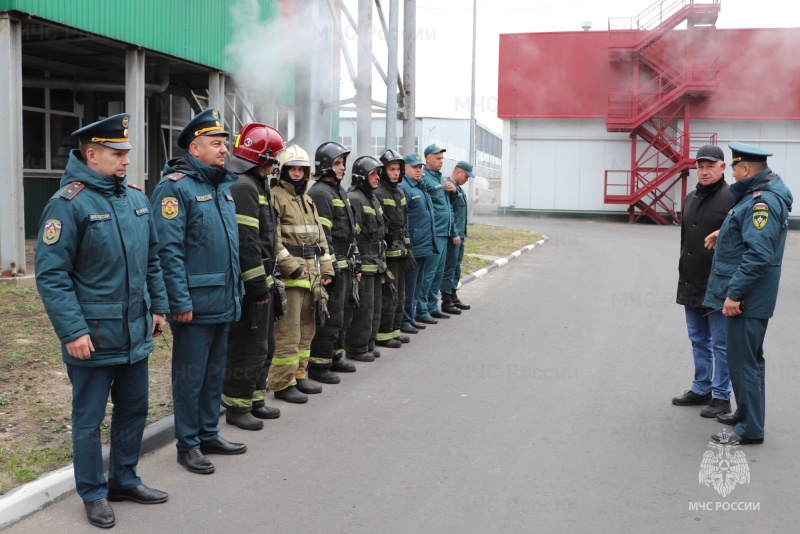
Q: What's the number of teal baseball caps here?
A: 3